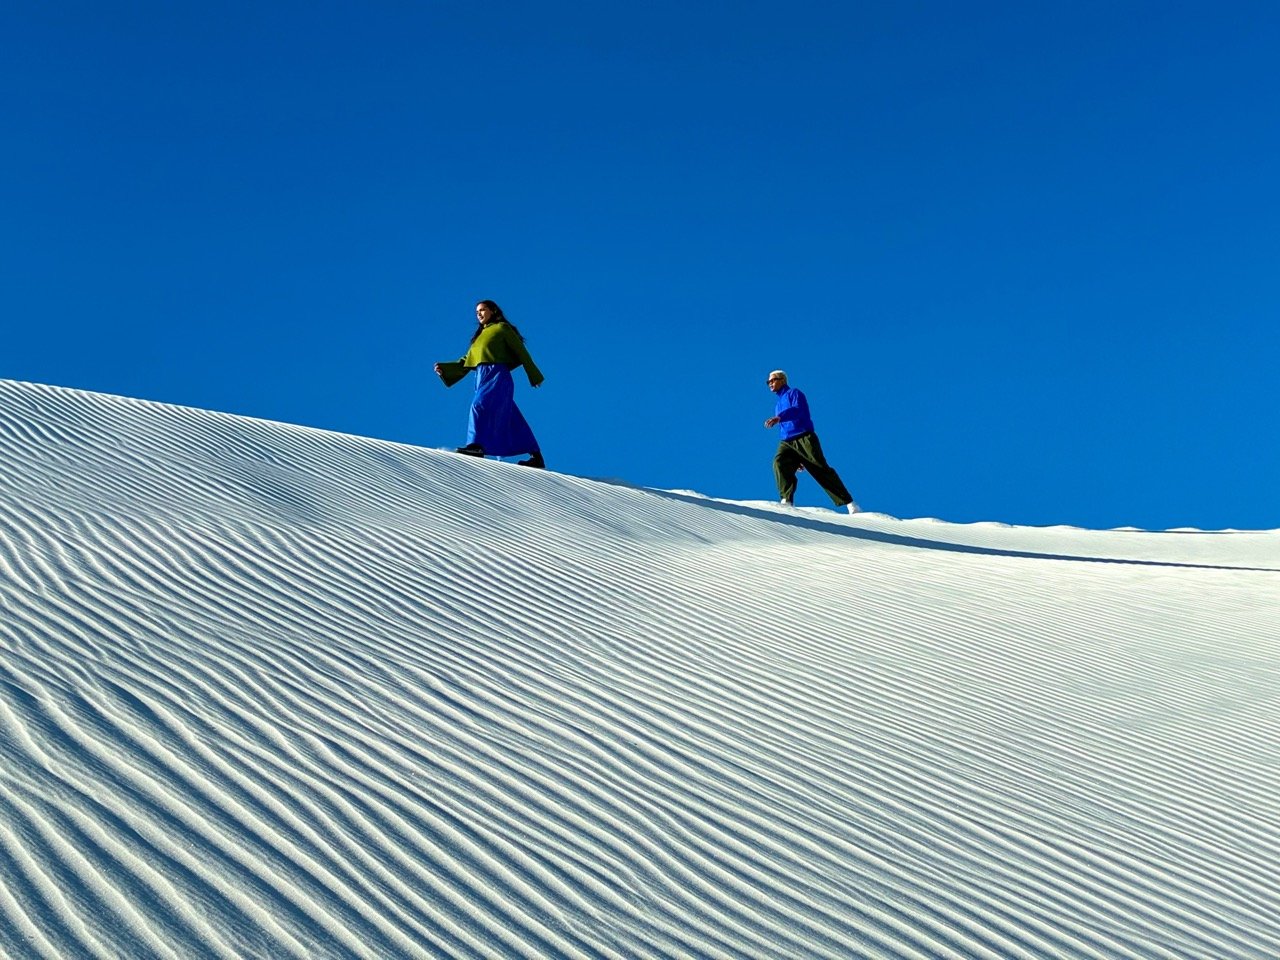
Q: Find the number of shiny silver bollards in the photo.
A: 0